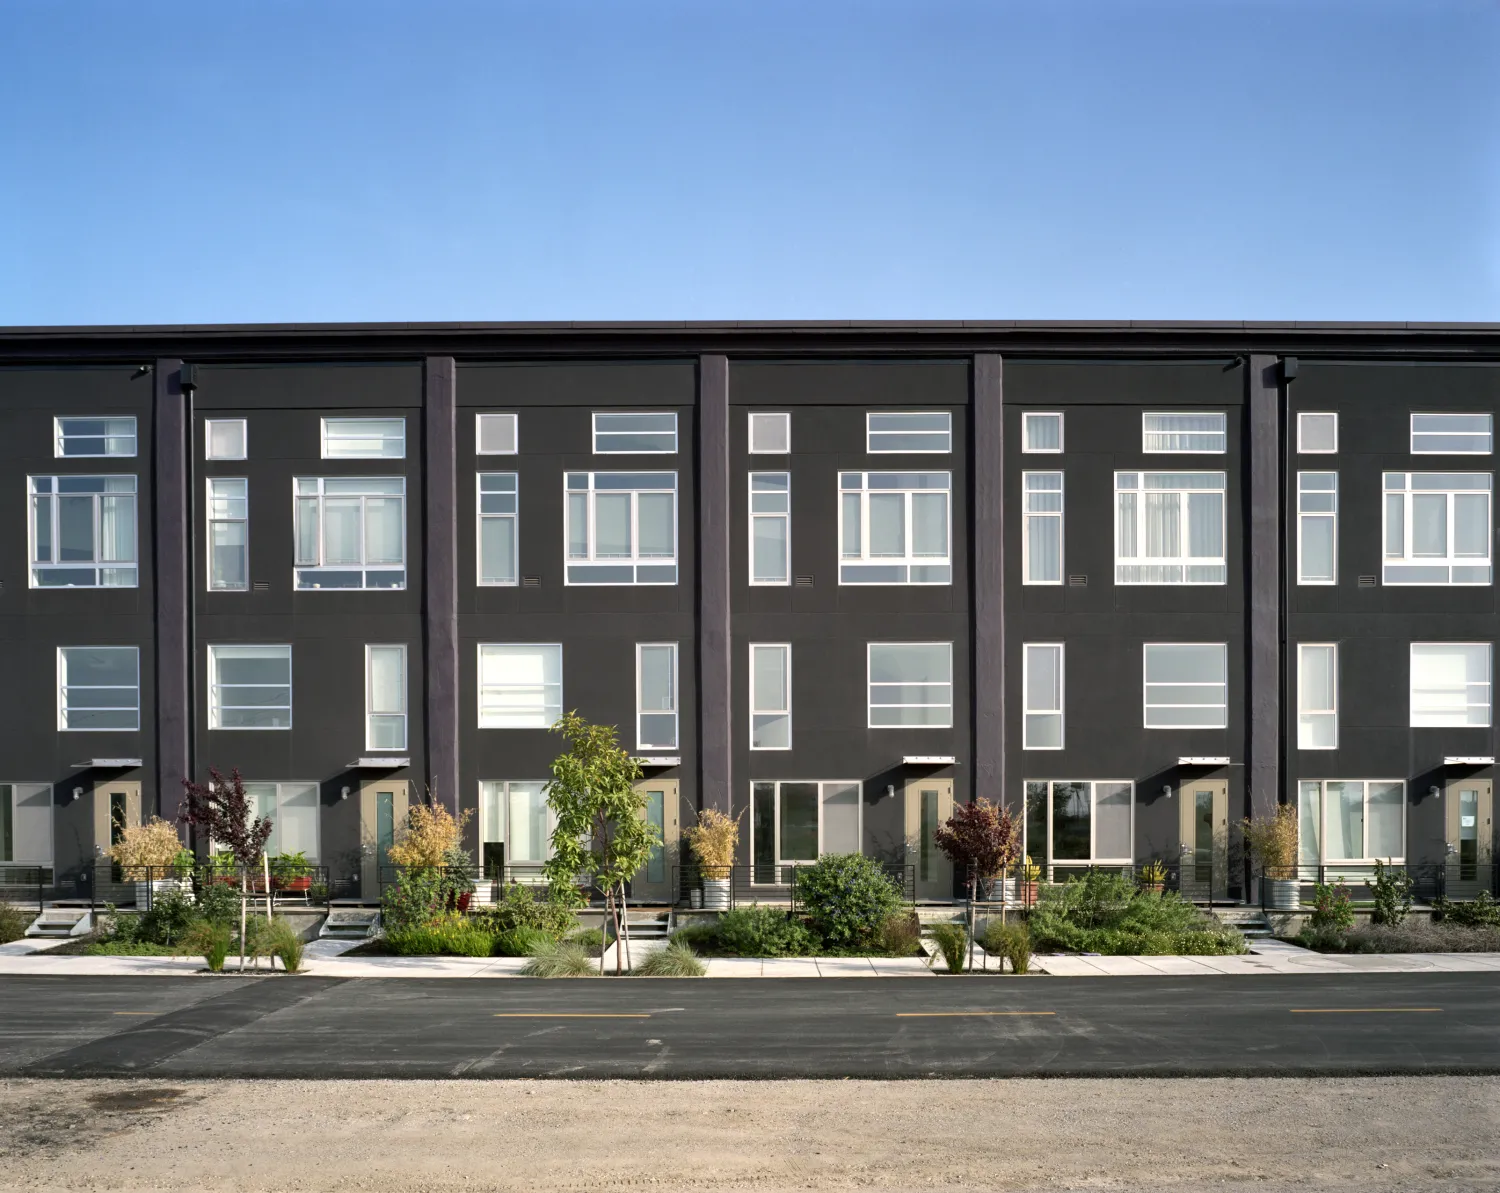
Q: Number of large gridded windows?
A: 6